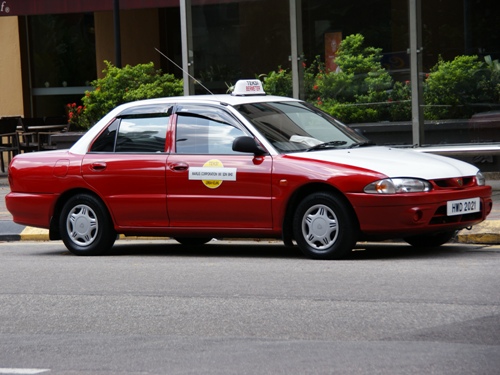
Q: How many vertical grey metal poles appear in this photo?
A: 3